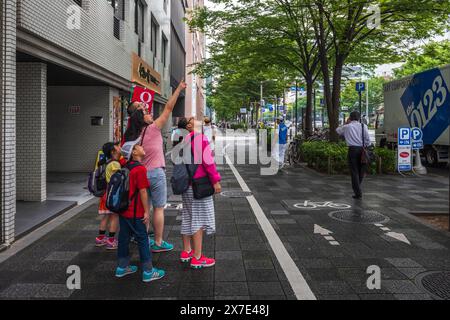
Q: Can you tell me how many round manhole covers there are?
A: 3